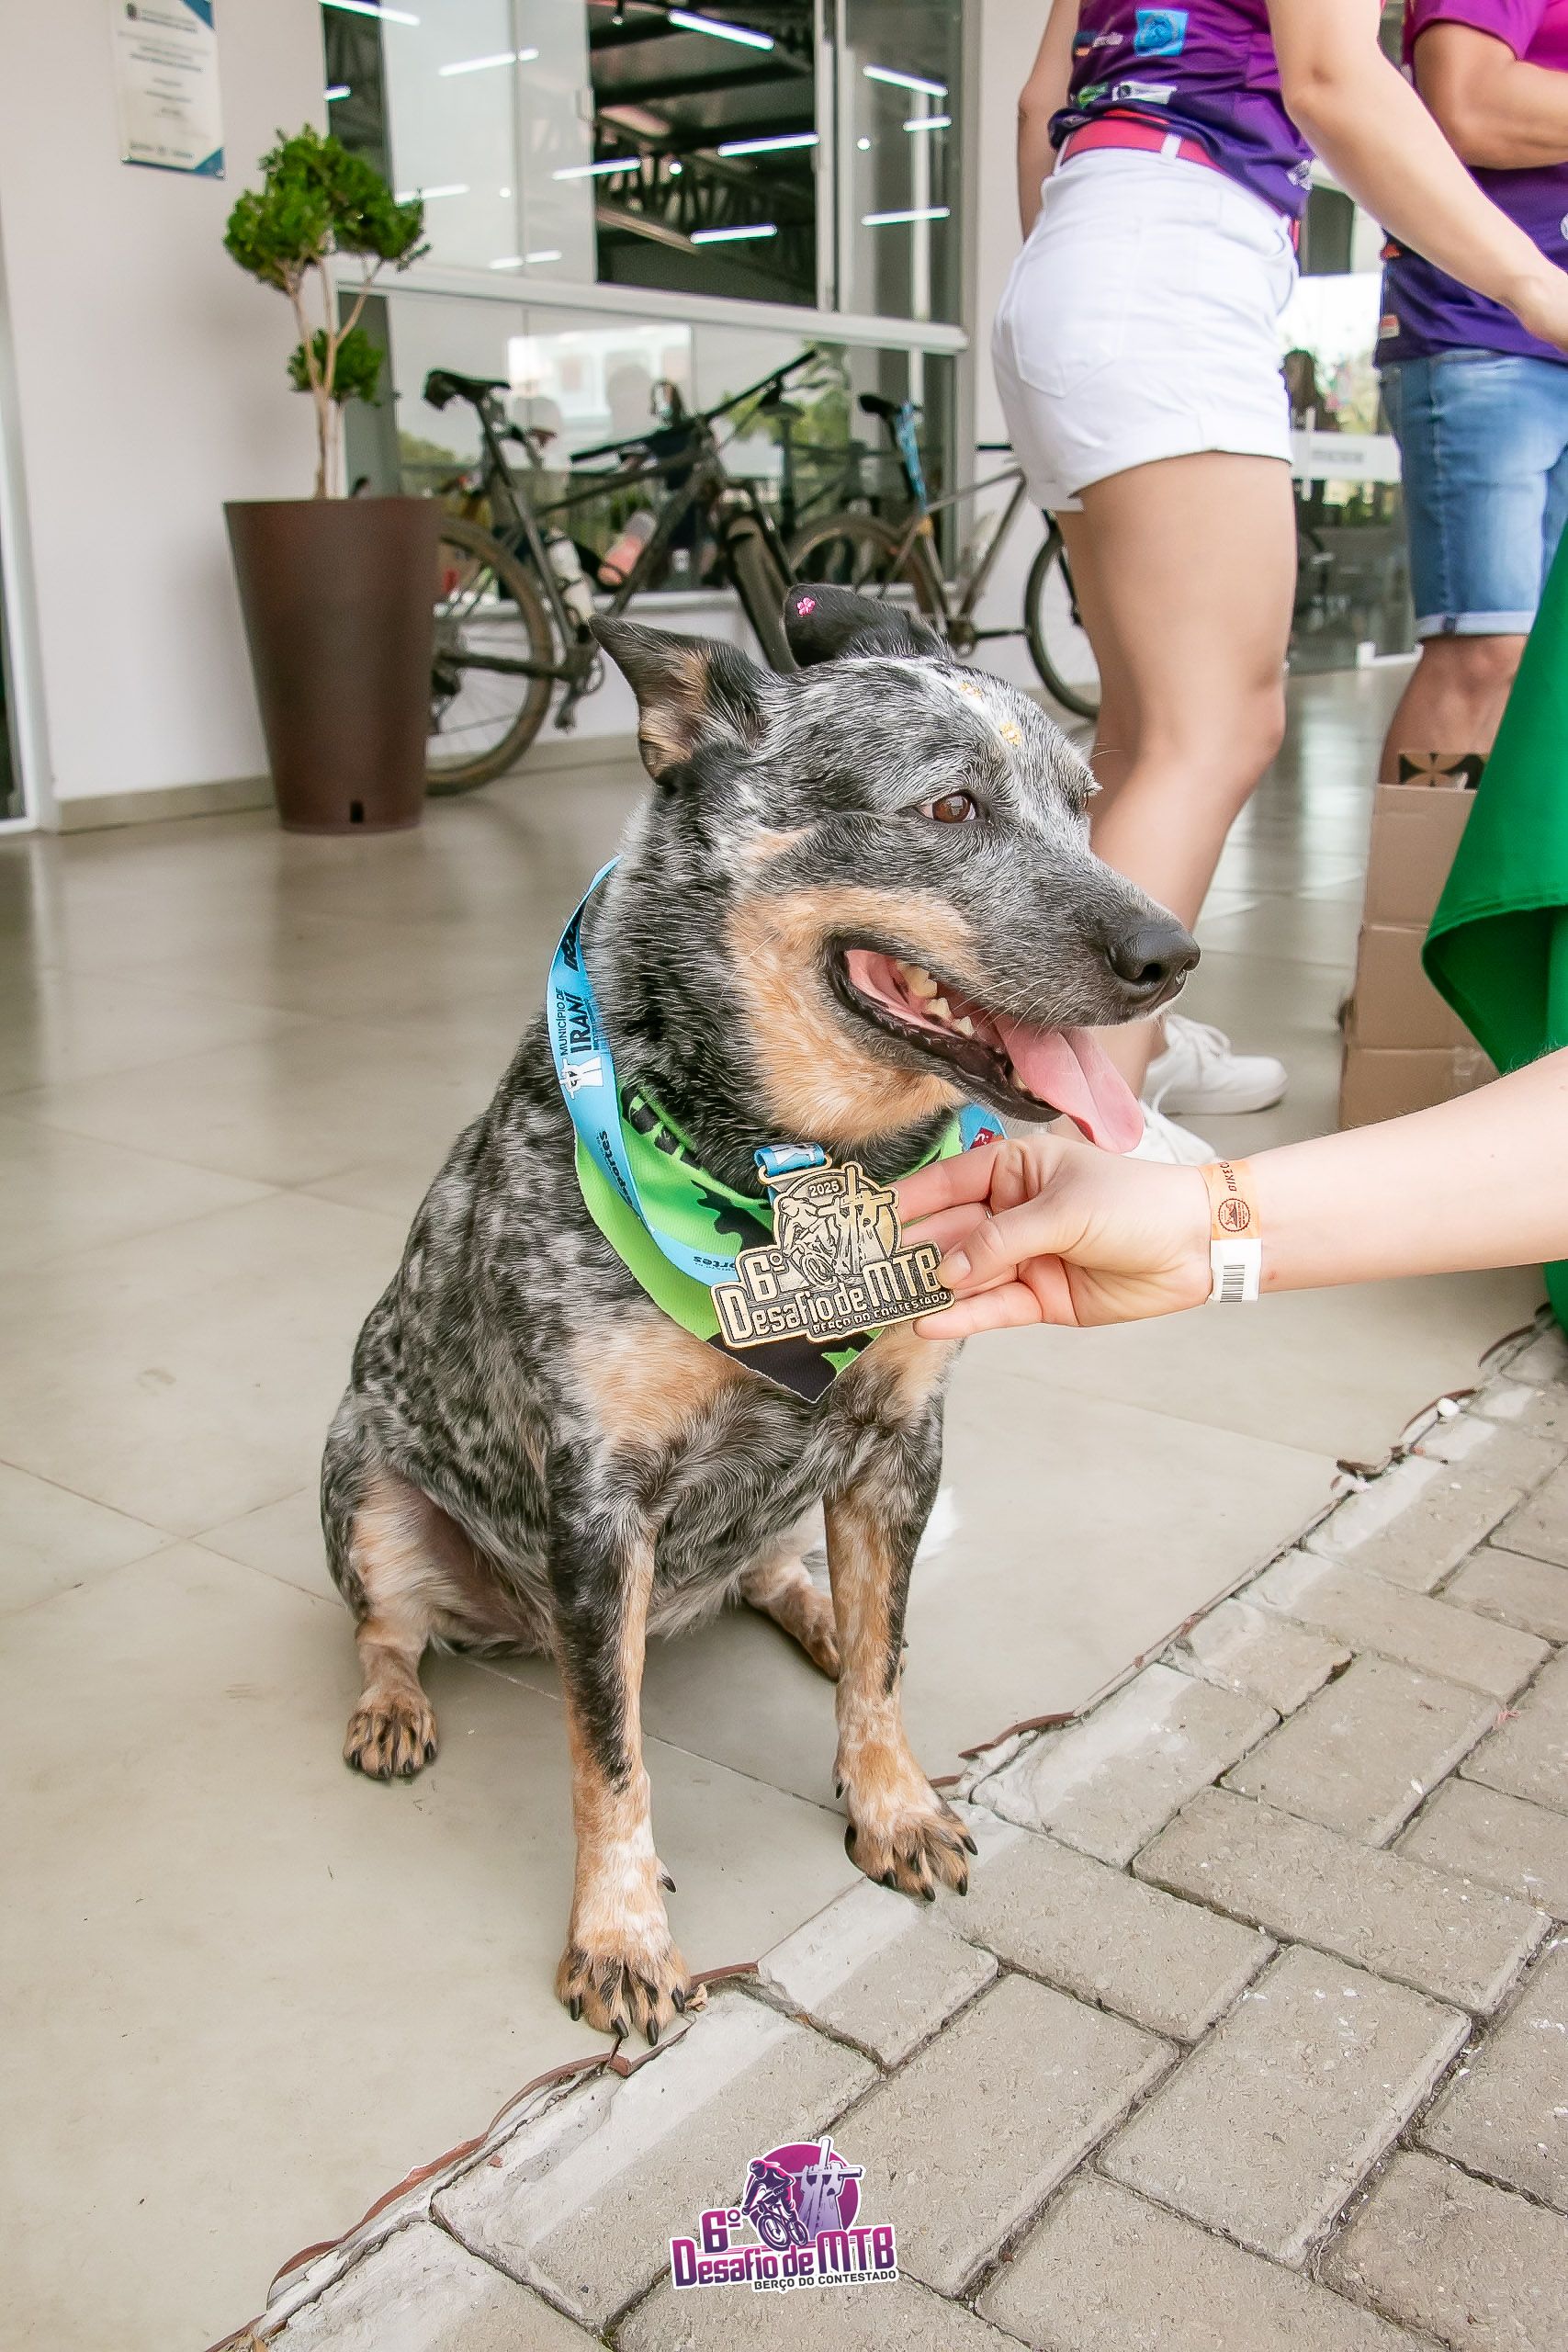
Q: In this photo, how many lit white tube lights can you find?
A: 12